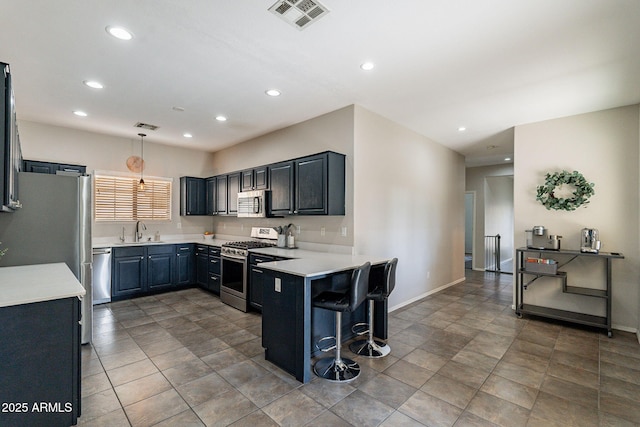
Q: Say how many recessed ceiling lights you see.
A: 9